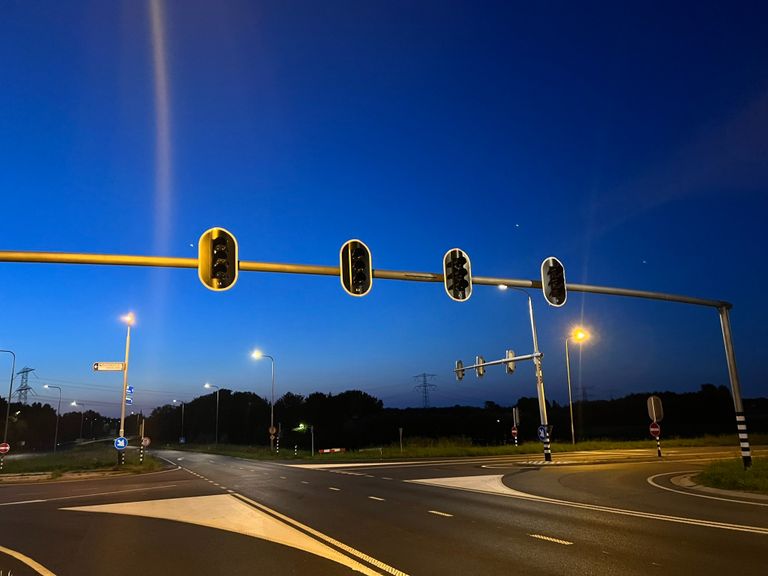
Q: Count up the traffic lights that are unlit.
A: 4